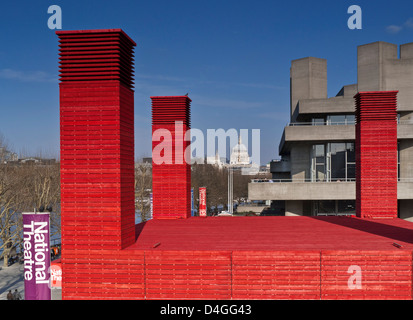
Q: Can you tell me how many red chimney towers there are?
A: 3